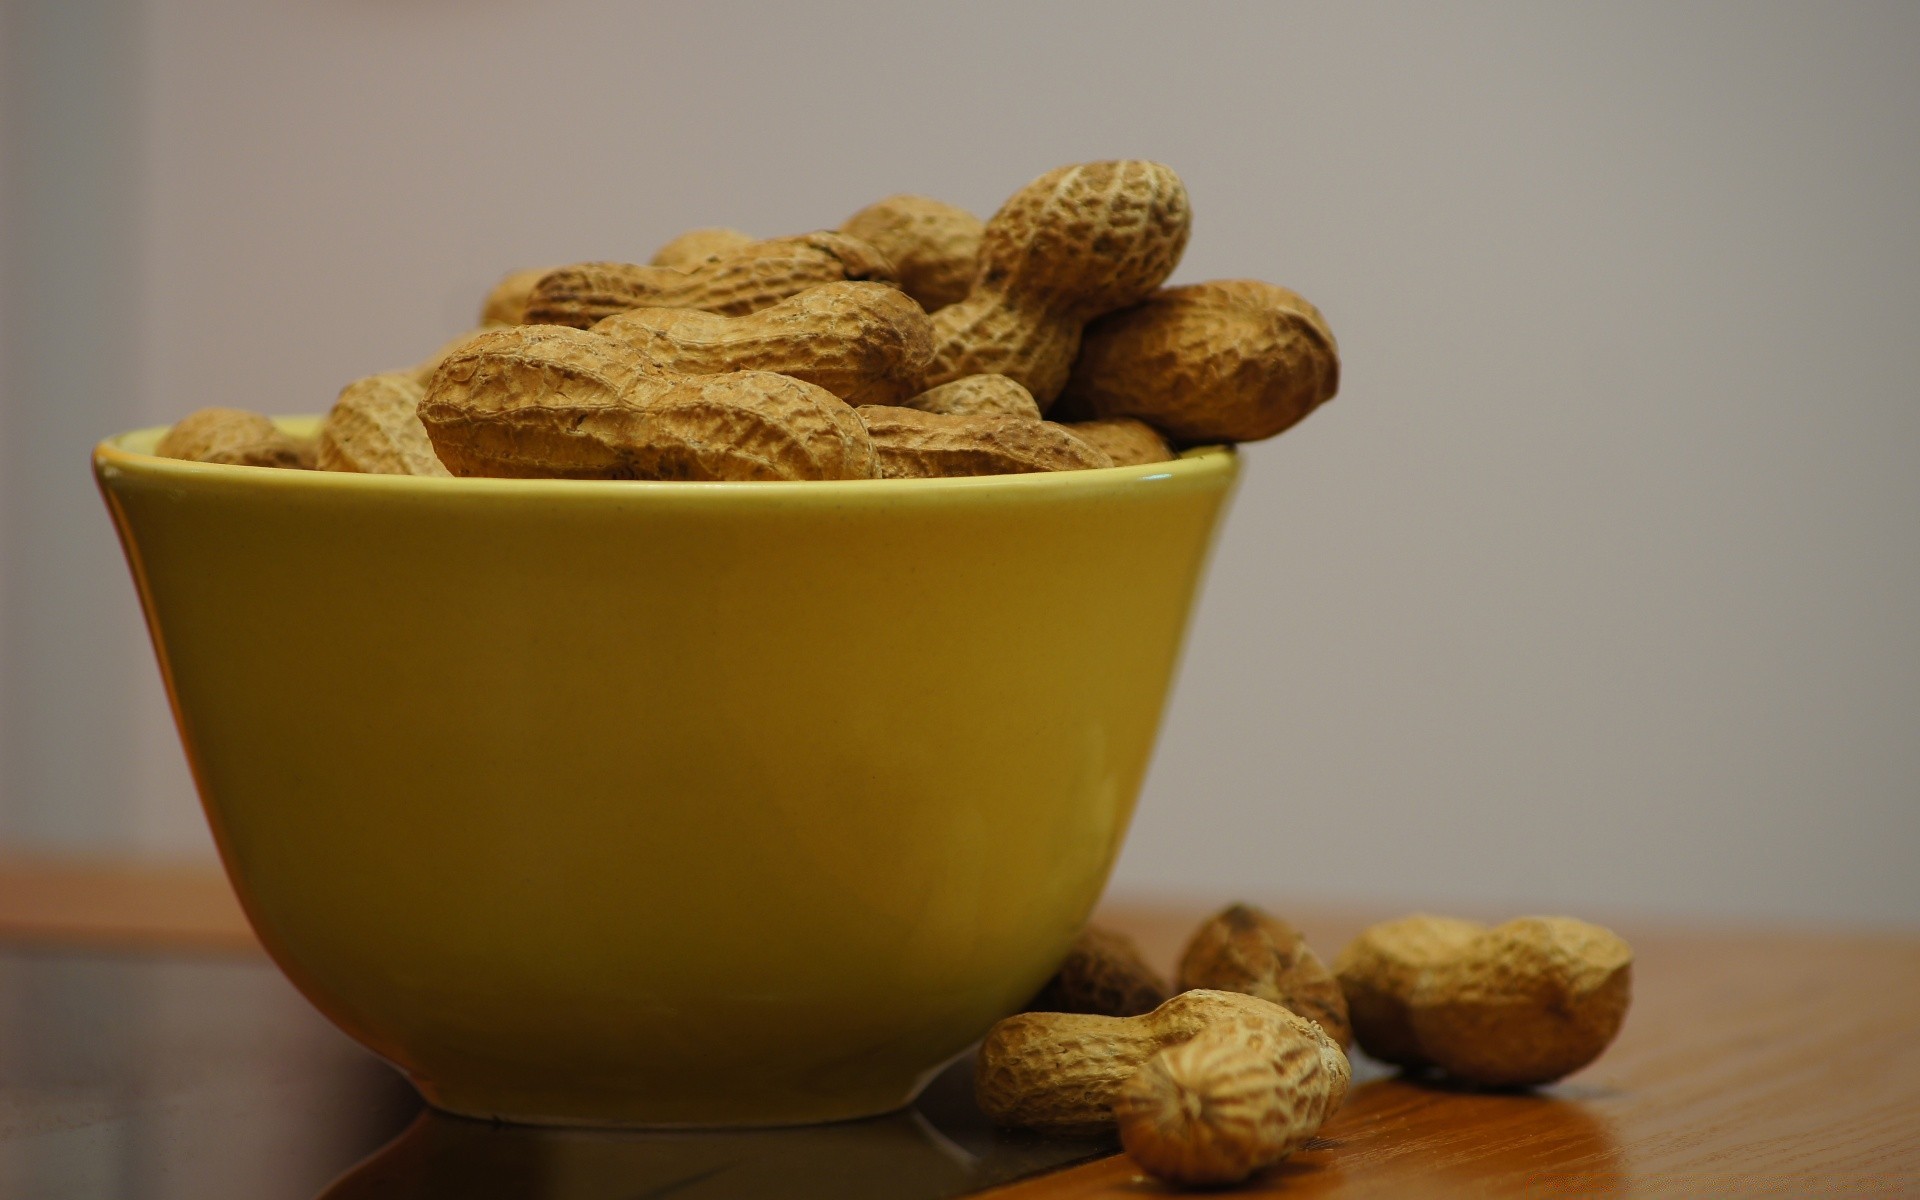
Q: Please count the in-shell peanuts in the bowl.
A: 14